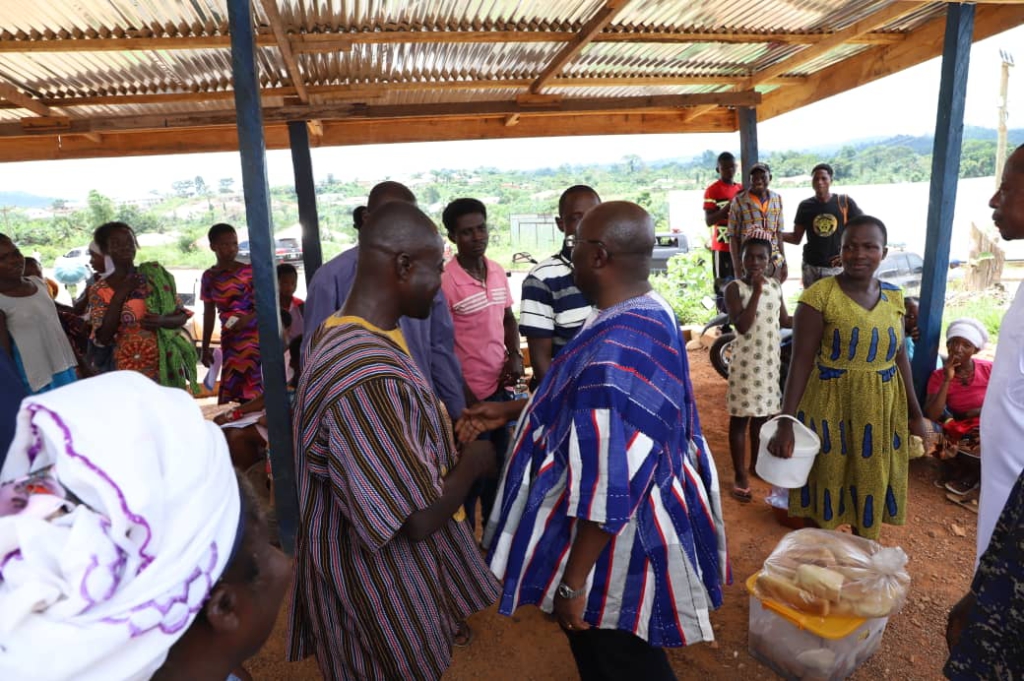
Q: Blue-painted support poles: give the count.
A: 4